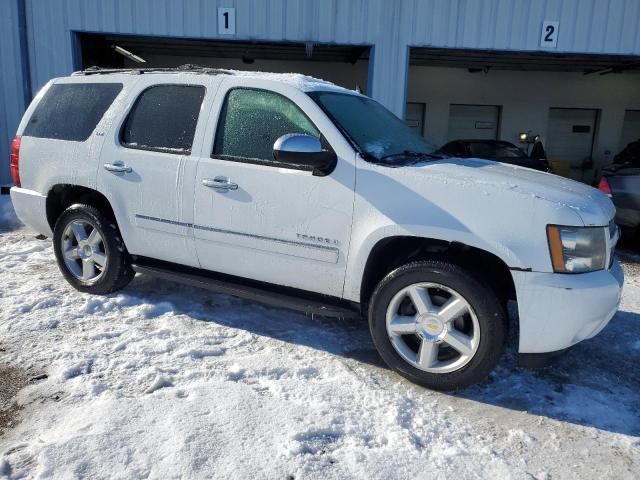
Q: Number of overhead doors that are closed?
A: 4